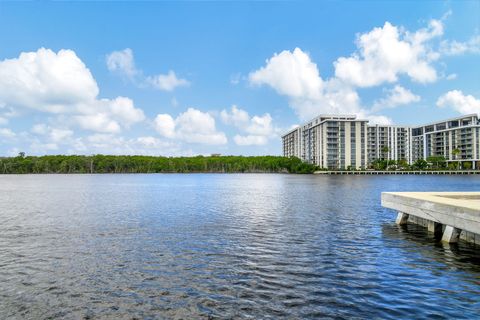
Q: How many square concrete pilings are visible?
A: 3